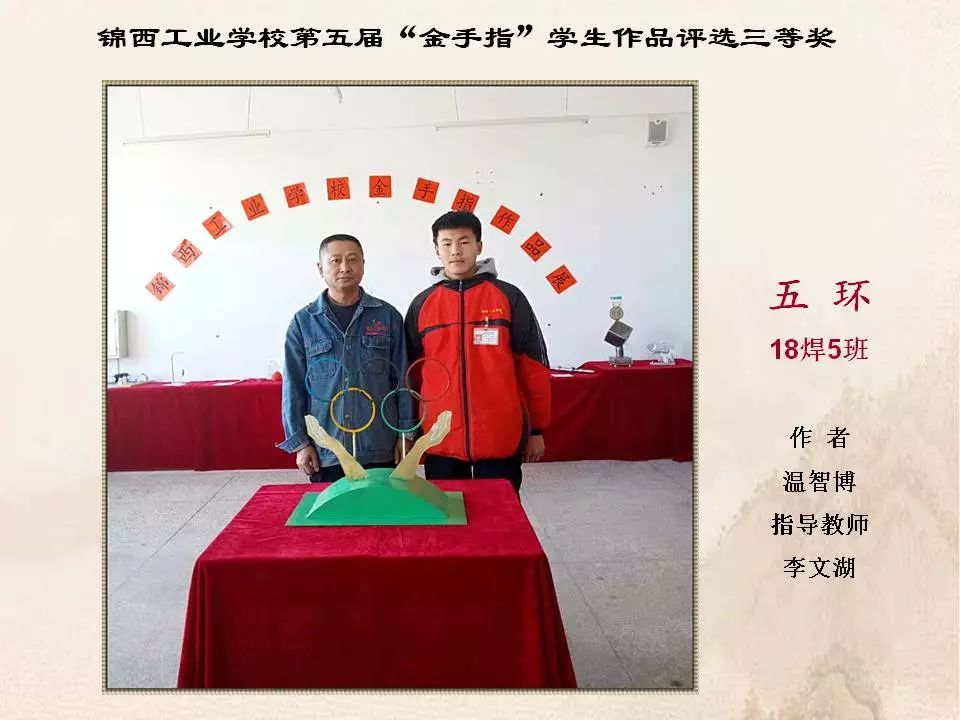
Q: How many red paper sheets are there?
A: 12